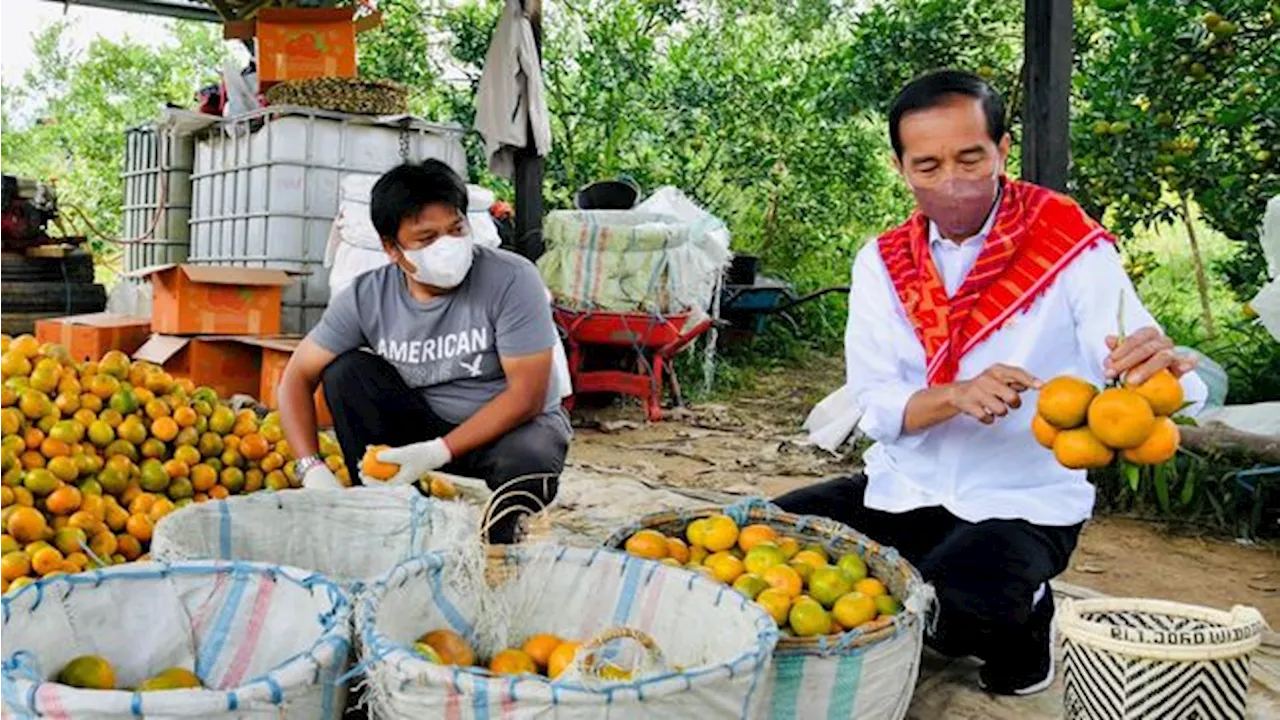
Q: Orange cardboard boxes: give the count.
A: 5